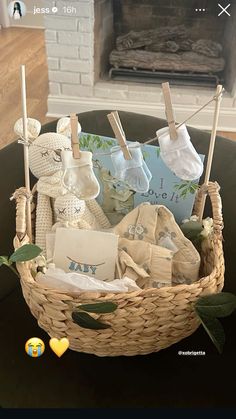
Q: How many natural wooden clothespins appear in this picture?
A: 3